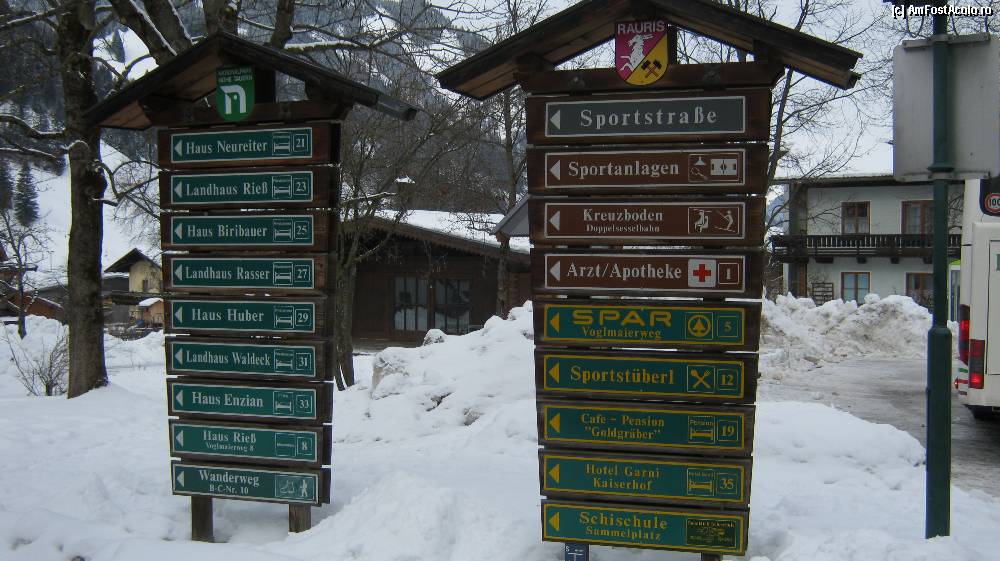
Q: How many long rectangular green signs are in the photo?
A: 14